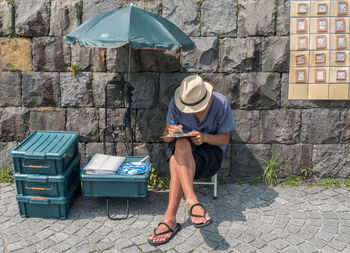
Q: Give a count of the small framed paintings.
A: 15